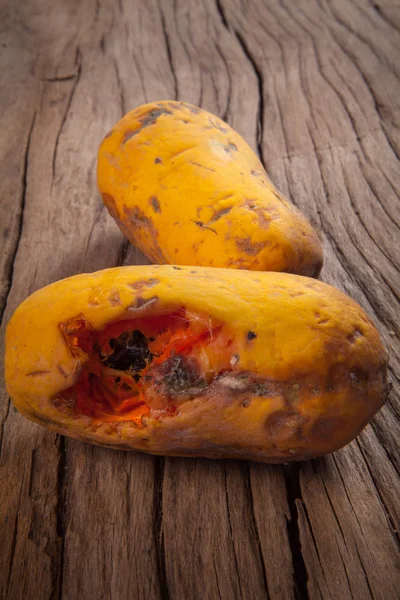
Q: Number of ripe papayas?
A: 2